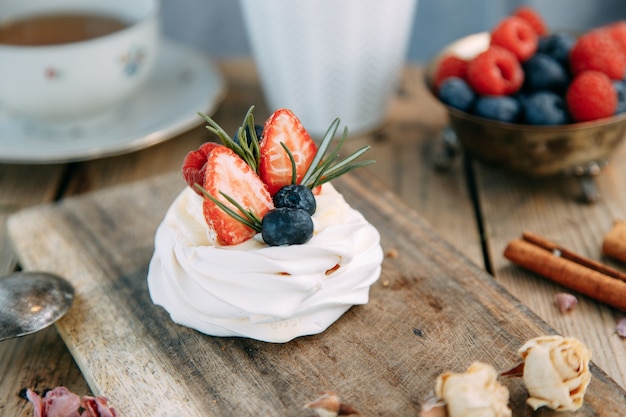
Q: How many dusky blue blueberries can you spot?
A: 9